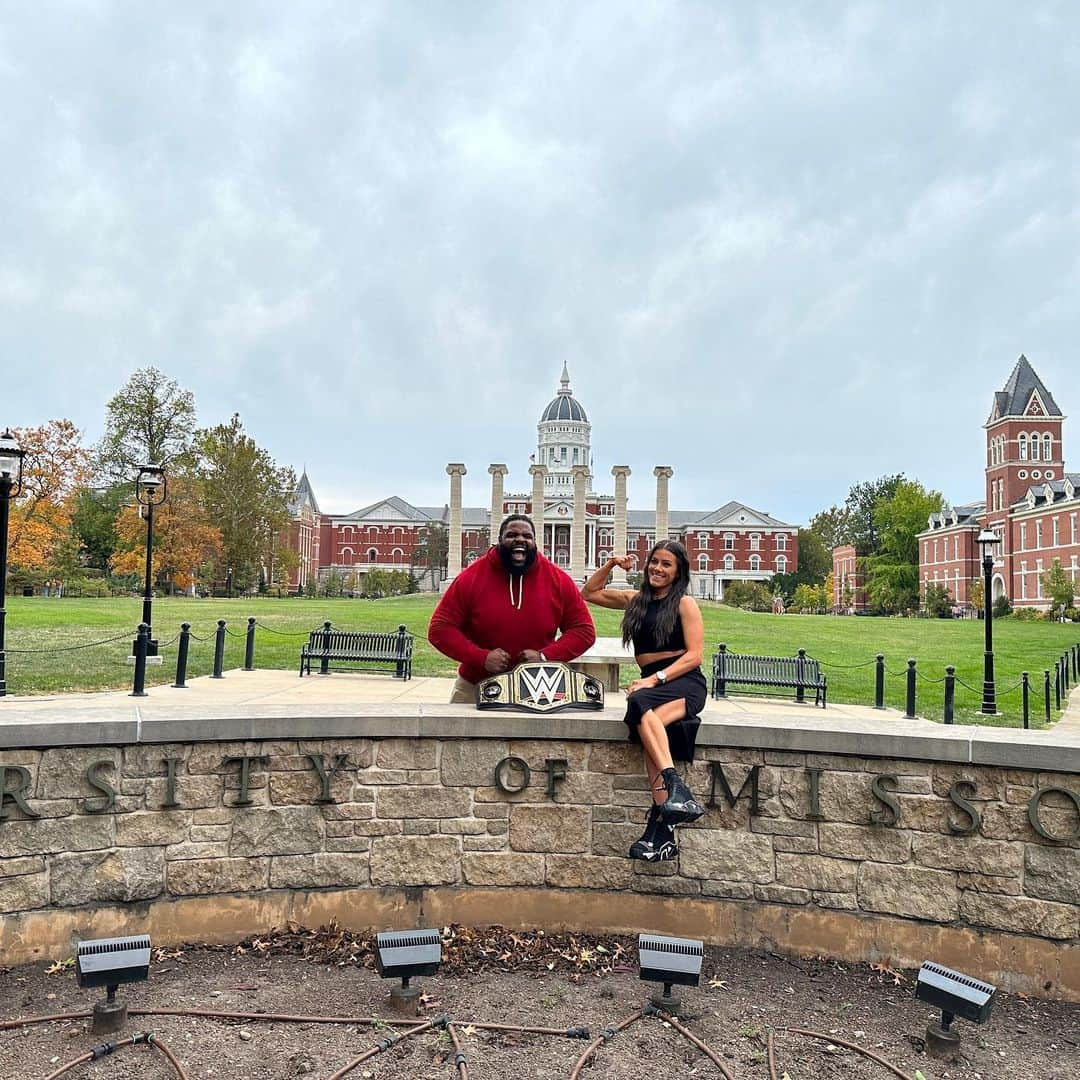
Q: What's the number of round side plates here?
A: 2